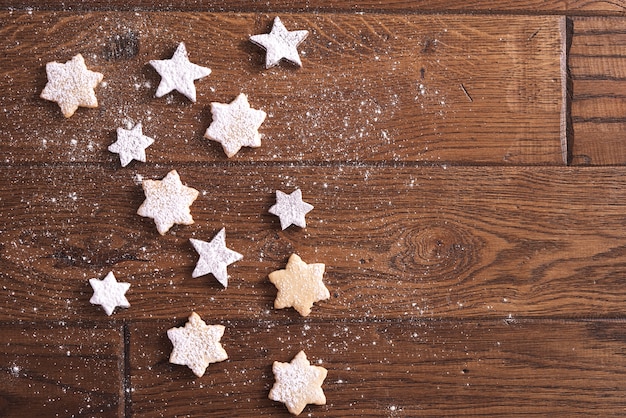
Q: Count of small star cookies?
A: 3